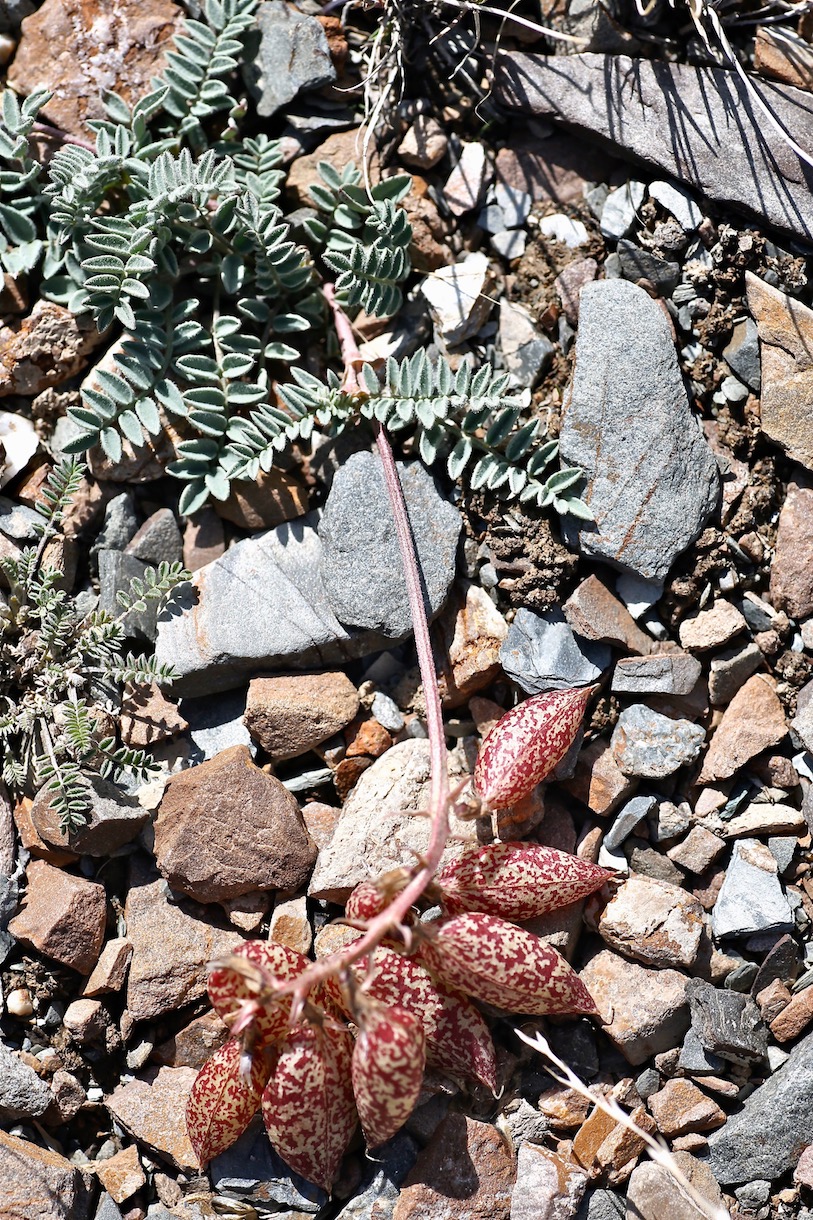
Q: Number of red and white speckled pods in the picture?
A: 9